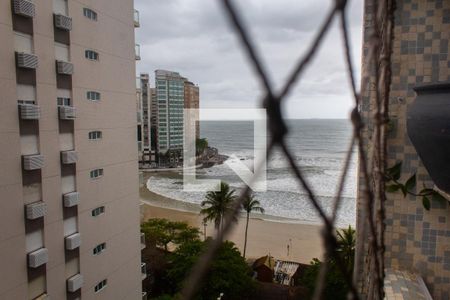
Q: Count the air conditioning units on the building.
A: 13